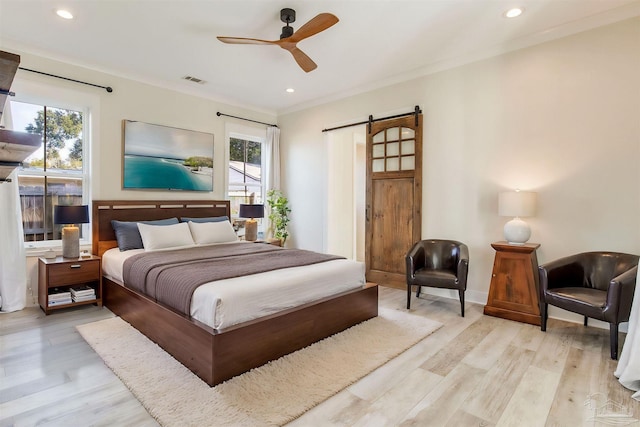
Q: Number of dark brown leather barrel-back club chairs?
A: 2